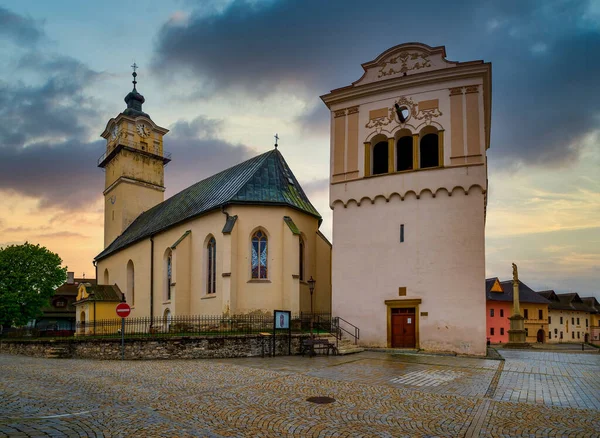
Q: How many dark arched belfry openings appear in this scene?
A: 3